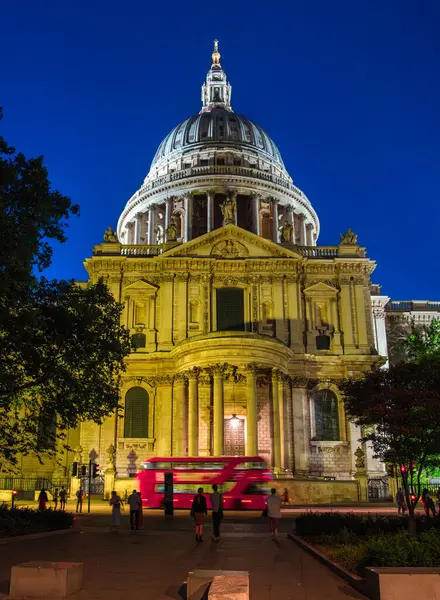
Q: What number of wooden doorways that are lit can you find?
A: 1